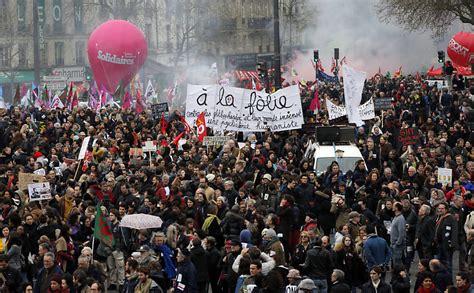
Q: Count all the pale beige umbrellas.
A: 1